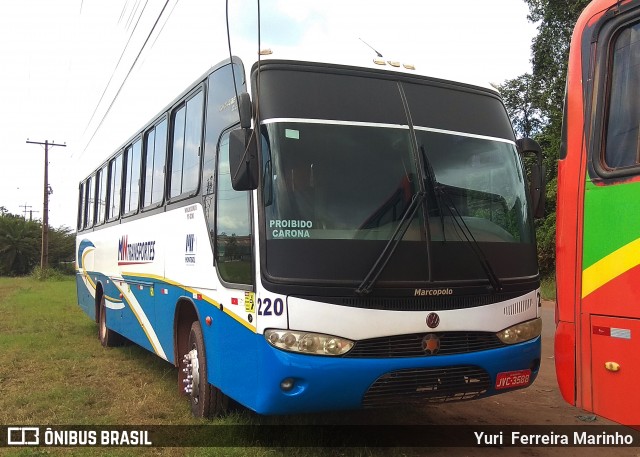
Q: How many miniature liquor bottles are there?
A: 0